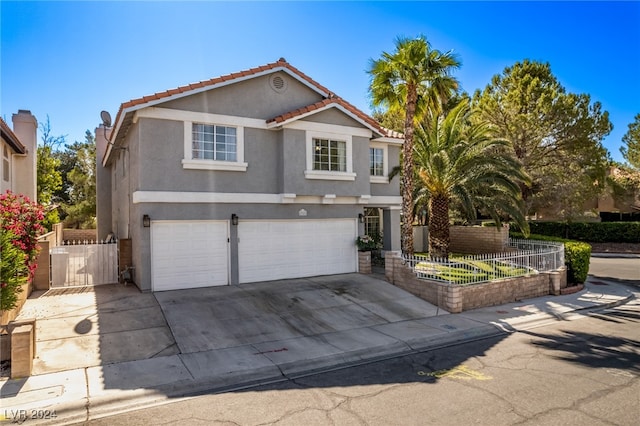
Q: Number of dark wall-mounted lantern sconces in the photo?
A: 3